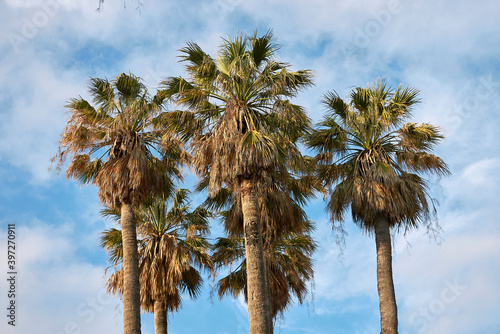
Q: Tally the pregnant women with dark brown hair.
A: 0